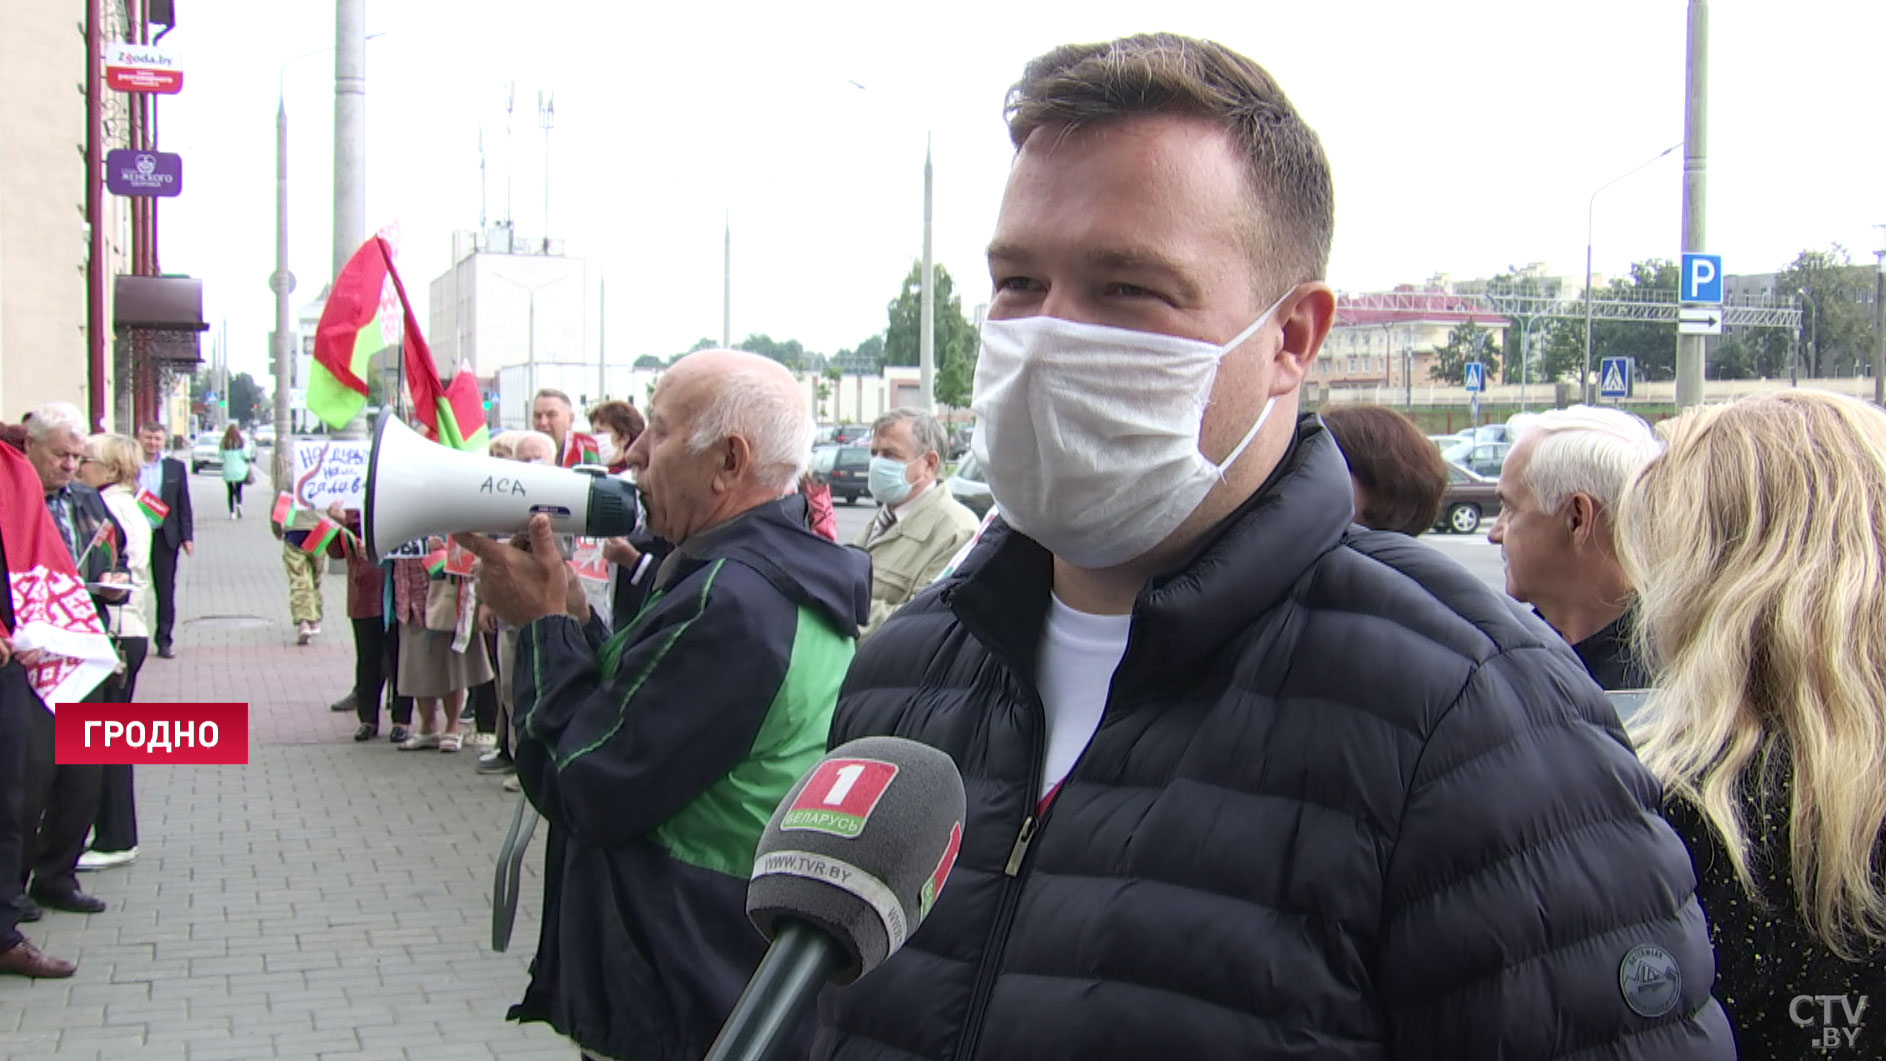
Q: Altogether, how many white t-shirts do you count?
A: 1